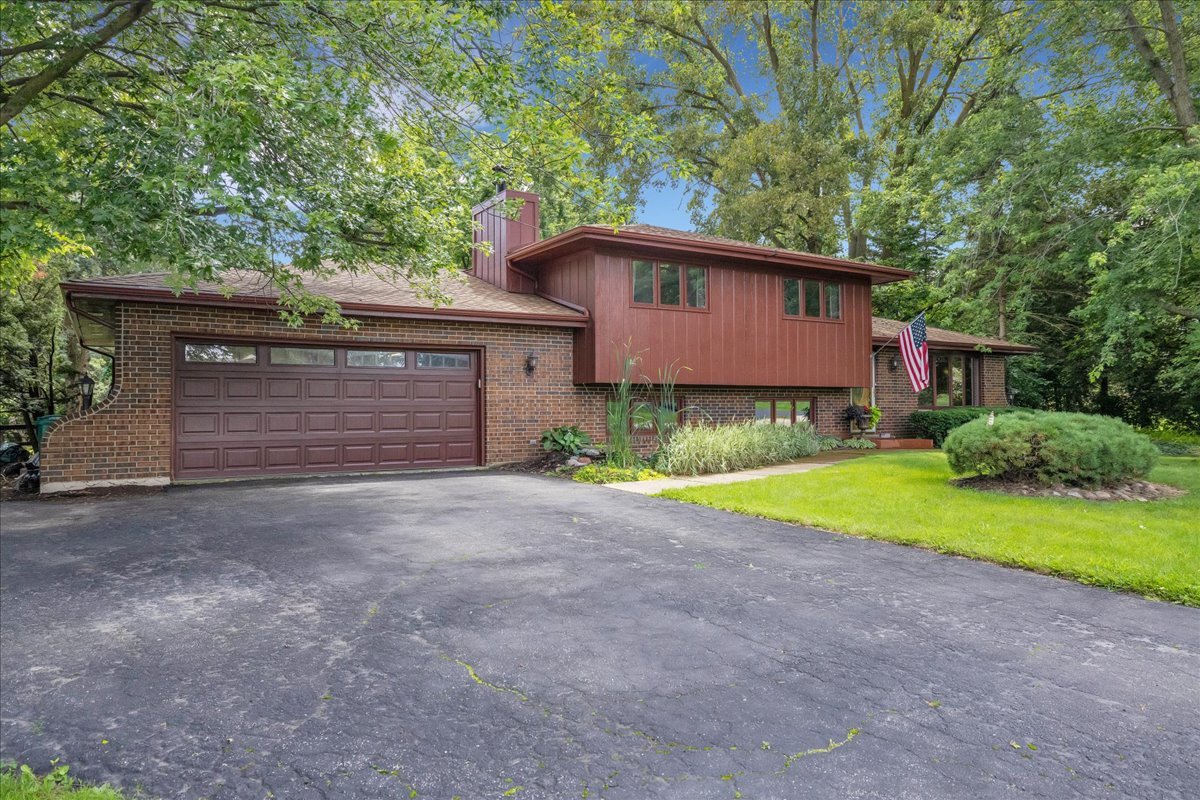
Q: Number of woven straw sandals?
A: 0